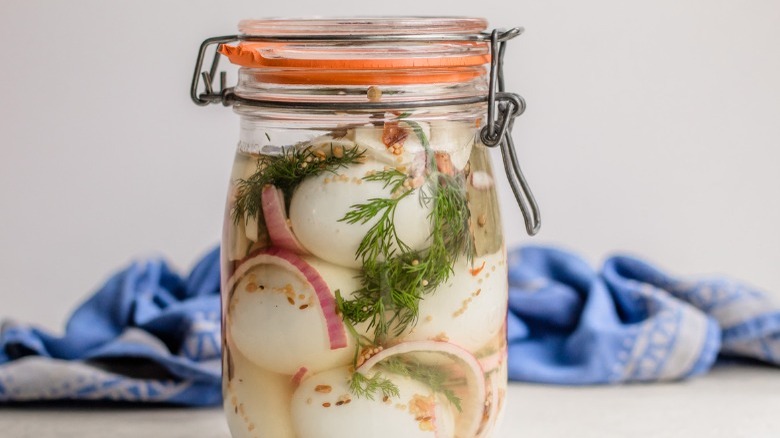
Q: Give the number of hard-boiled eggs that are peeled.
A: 5